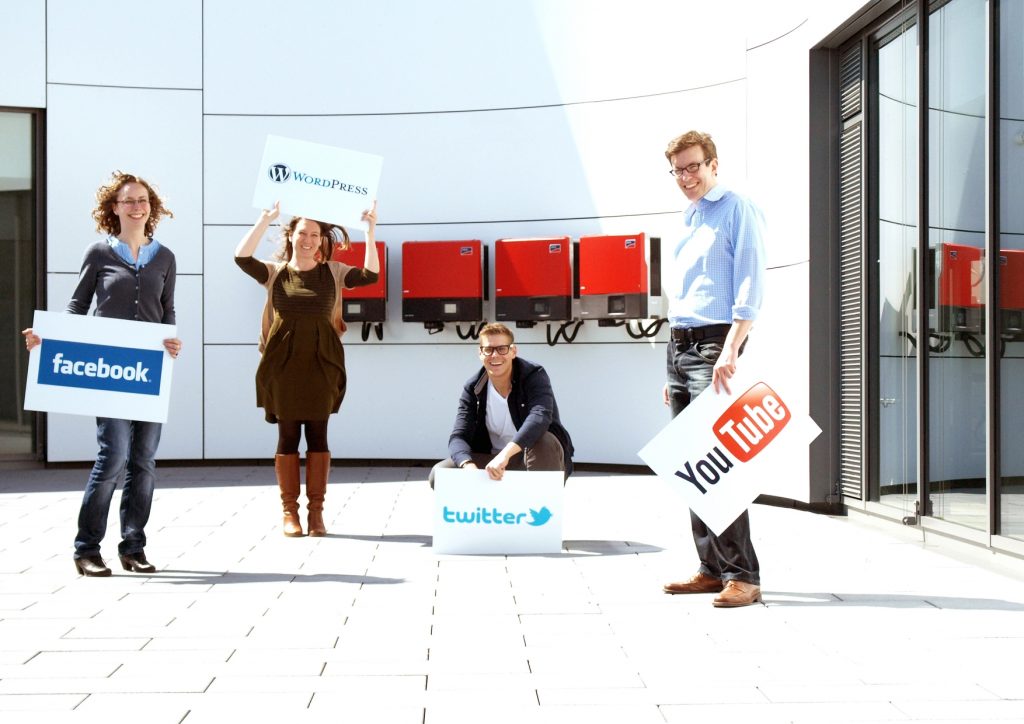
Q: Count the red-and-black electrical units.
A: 4